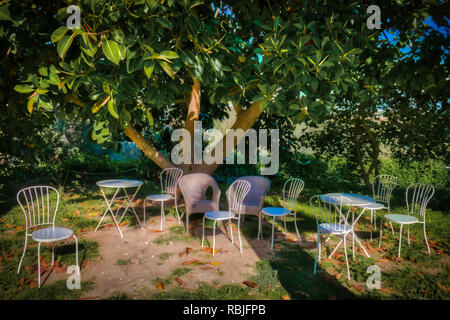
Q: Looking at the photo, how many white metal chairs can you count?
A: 7